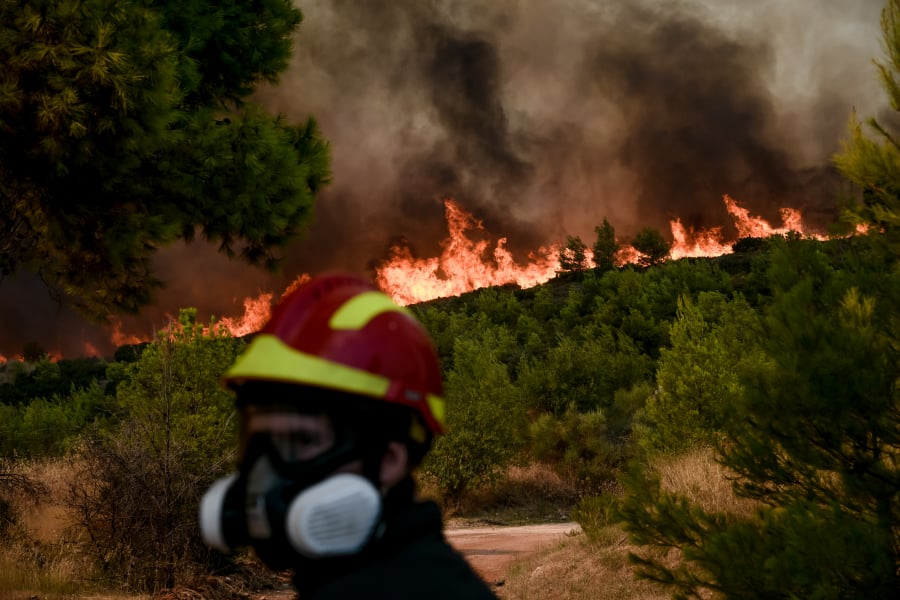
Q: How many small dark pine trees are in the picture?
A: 3